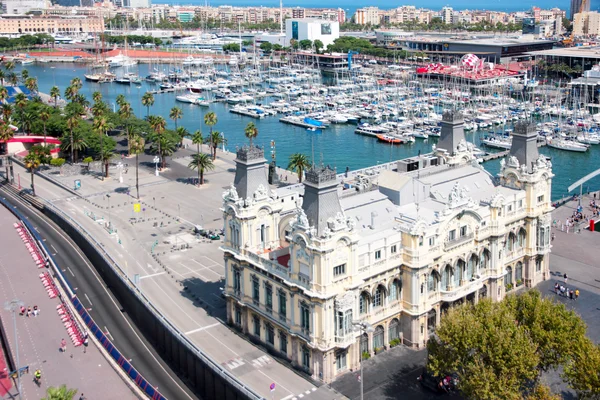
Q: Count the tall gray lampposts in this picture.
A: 2